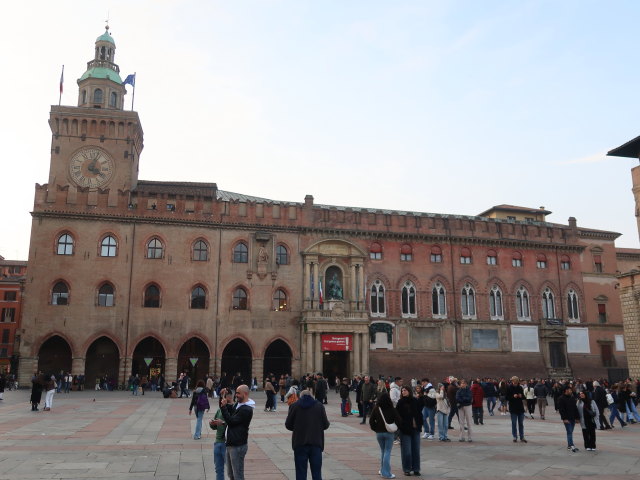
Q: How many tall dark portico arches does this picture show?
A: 6